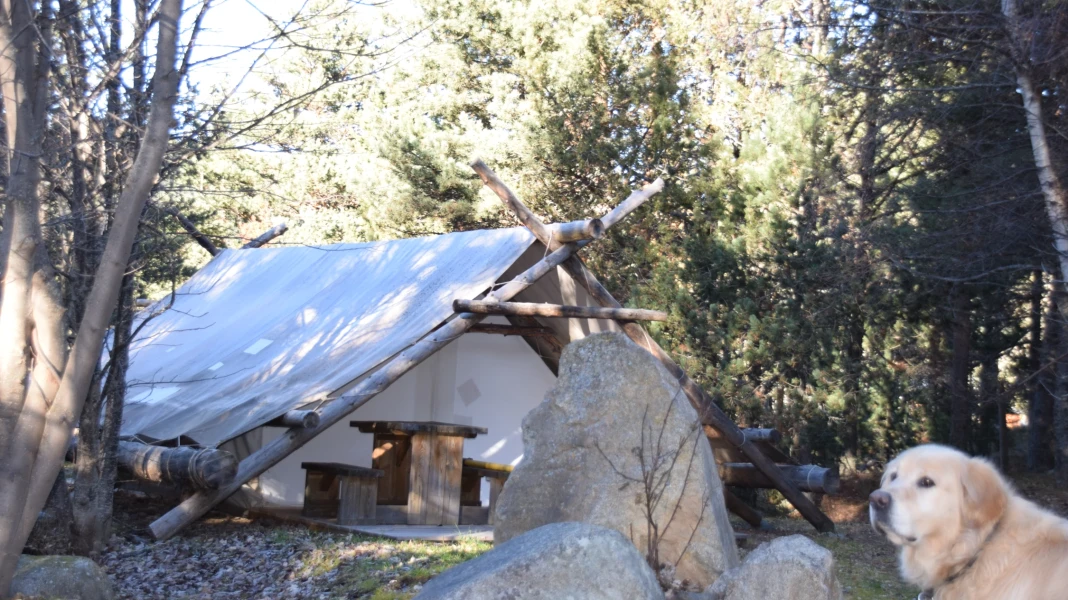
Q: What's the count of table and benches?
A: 3